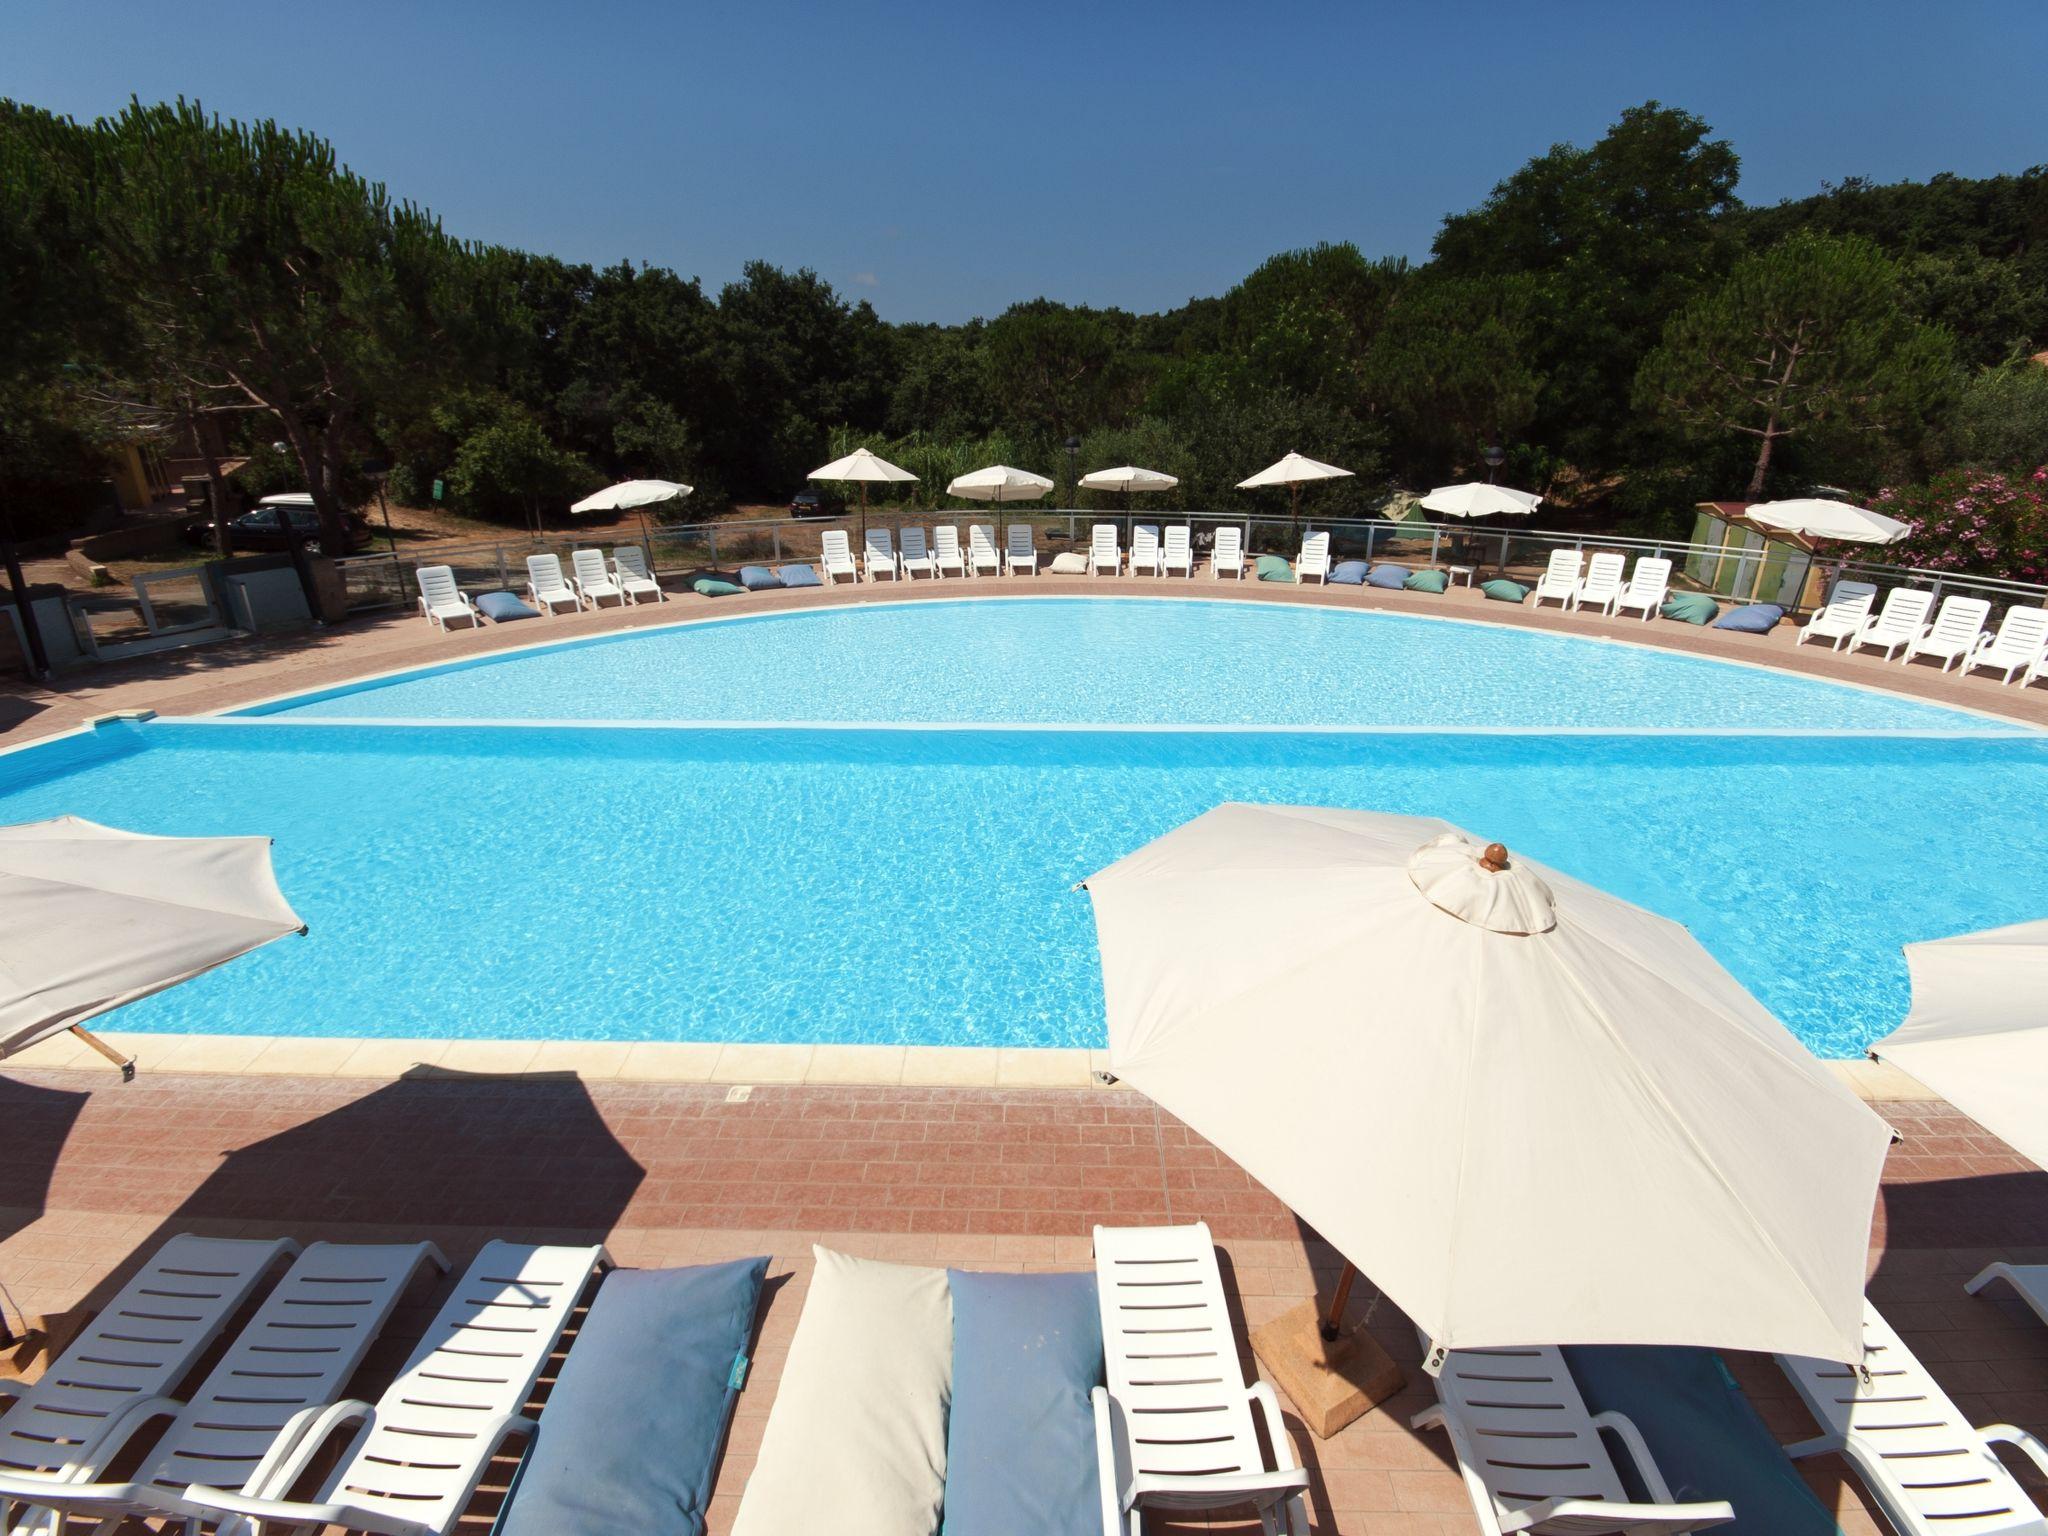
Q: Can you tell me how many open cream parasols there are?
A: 10